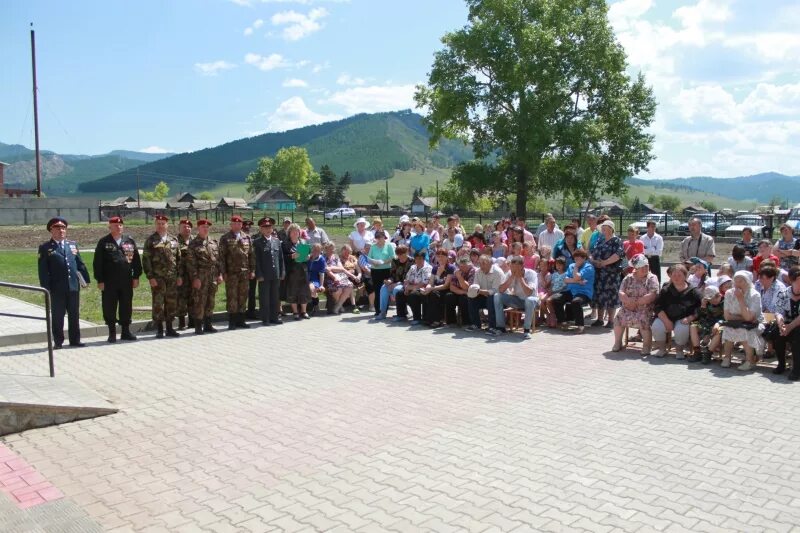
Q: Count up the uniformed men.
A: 8